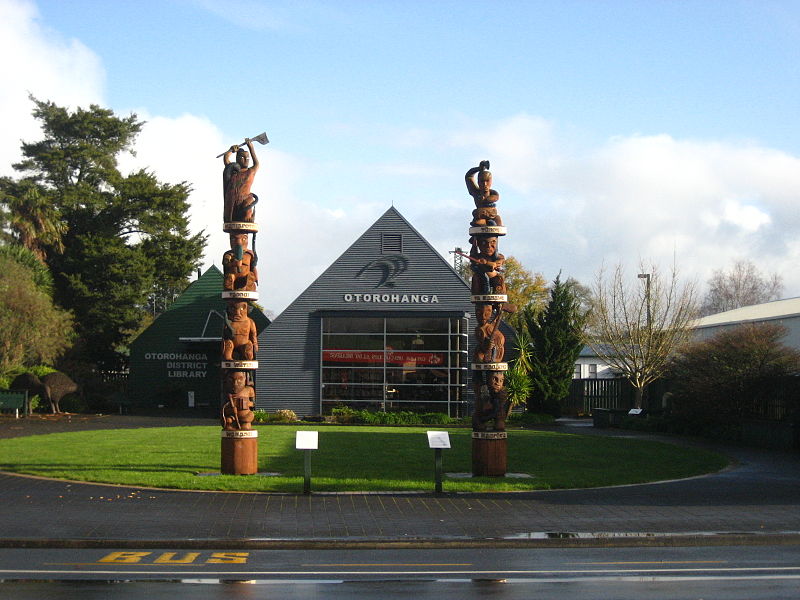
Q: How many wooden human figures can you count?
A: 8